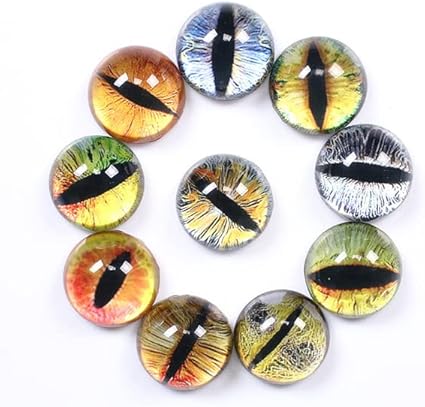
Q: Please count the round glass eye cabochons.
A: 10